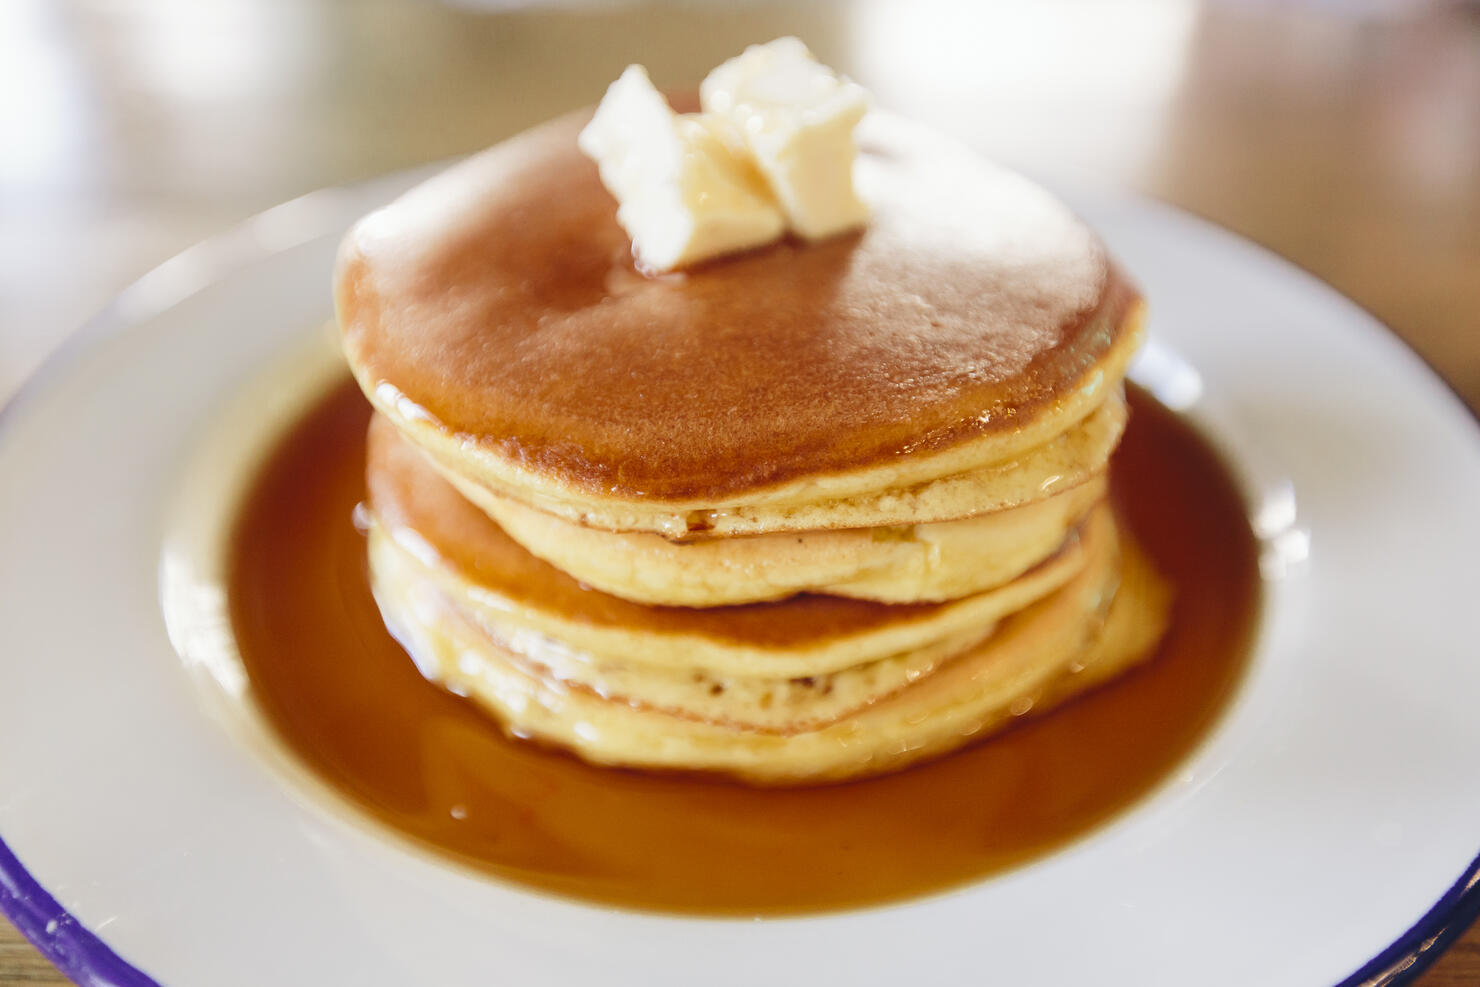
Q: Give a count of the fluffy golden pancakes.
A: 4